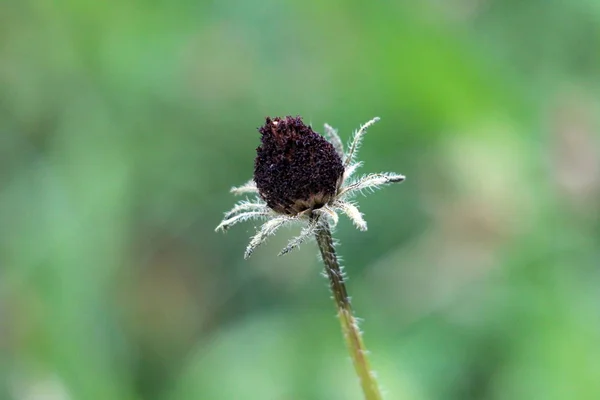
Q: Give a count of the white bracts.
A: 11